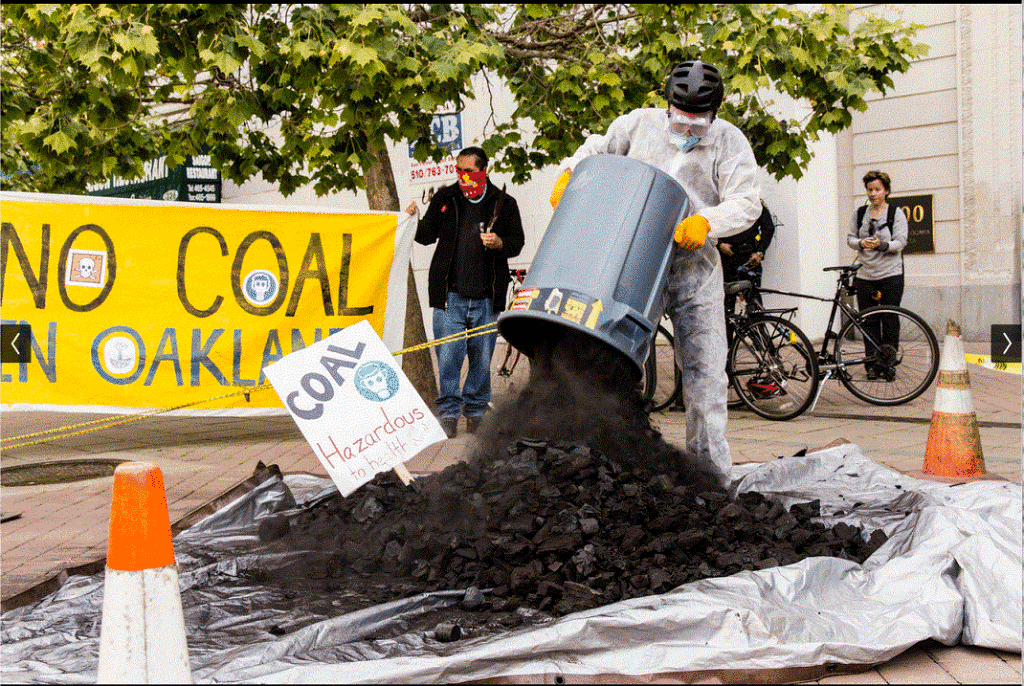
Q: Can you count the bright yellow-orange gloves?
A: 2